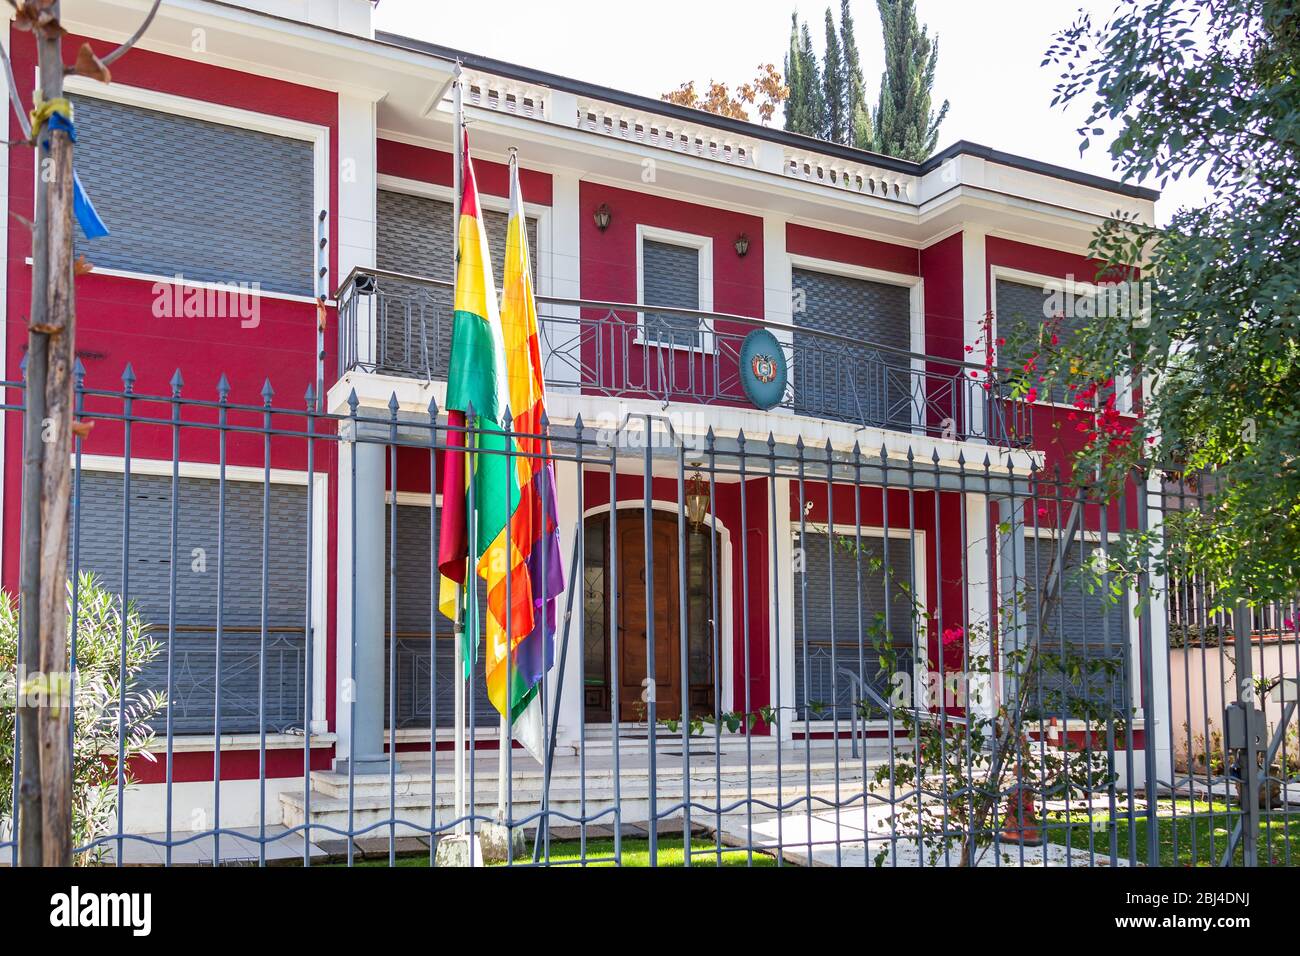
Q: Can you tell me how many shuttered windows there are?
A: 9